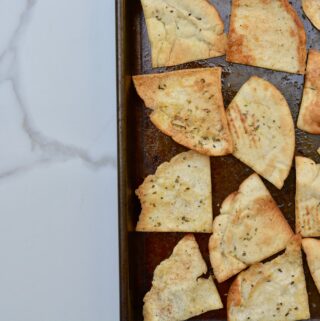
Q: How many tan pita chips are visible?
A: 12